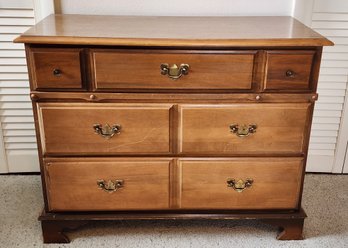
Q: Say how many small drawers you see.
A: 2